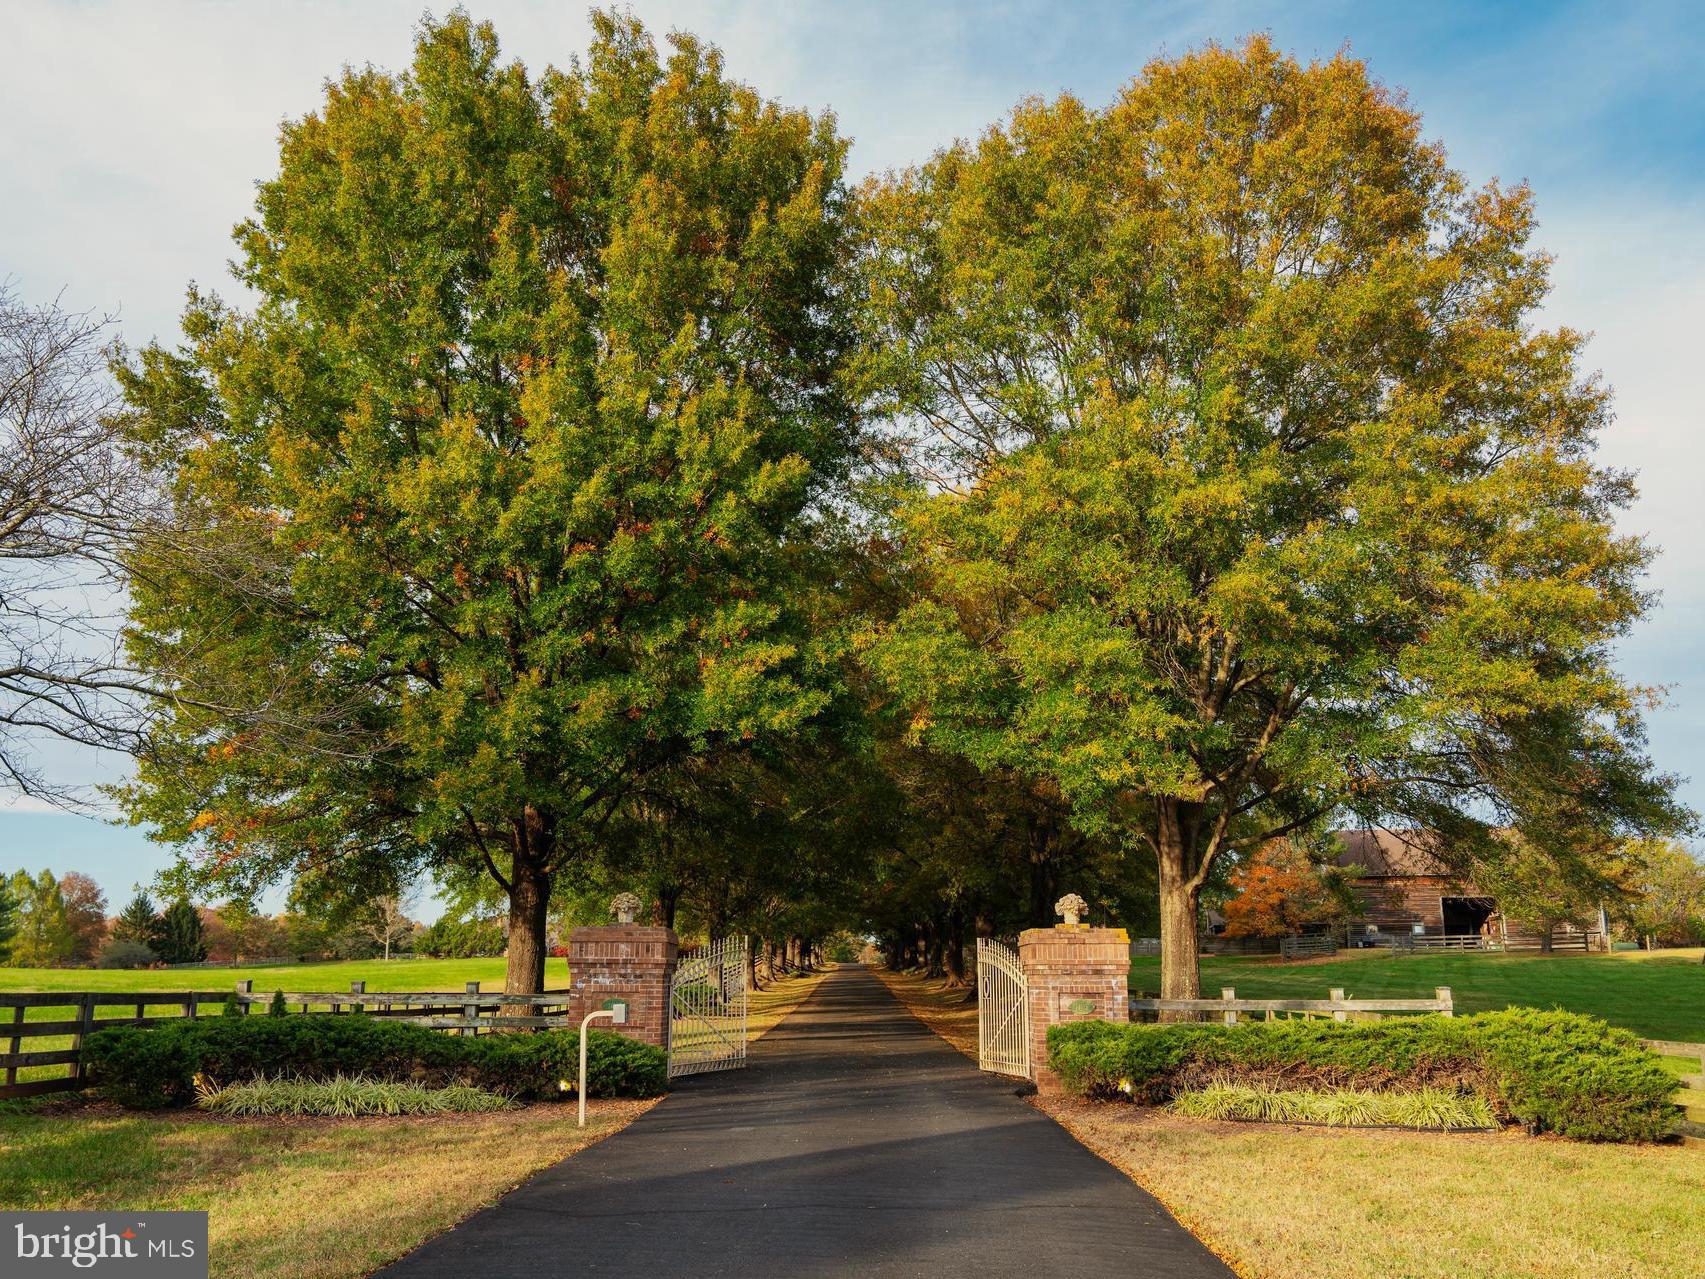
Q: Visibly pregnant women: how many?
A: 0